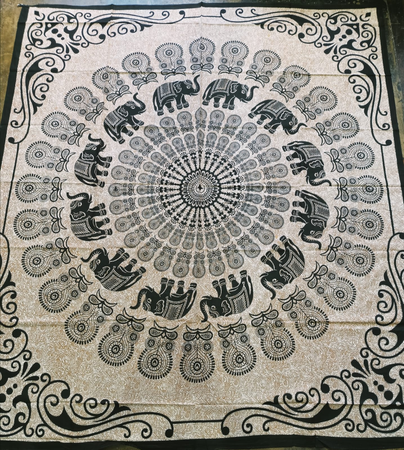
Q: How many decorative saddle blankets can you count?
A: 12